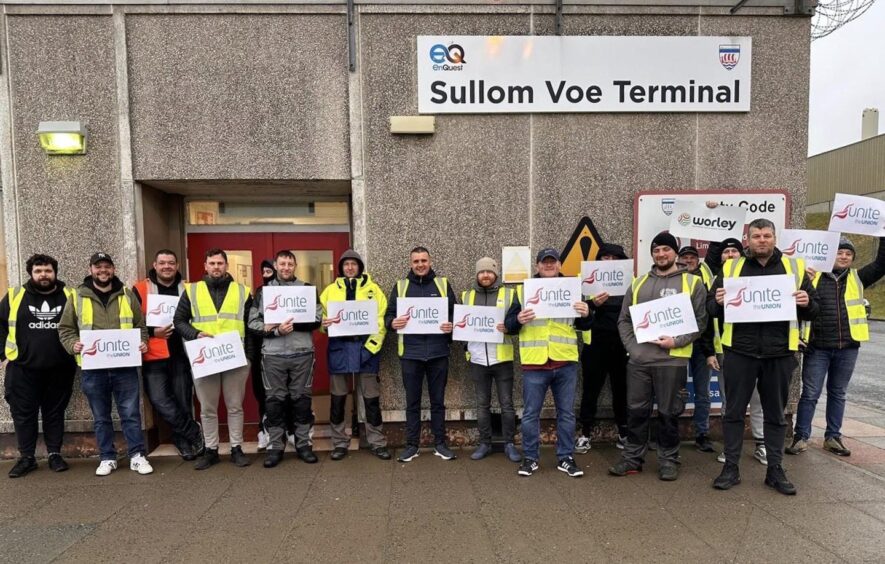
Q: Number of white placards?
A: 14